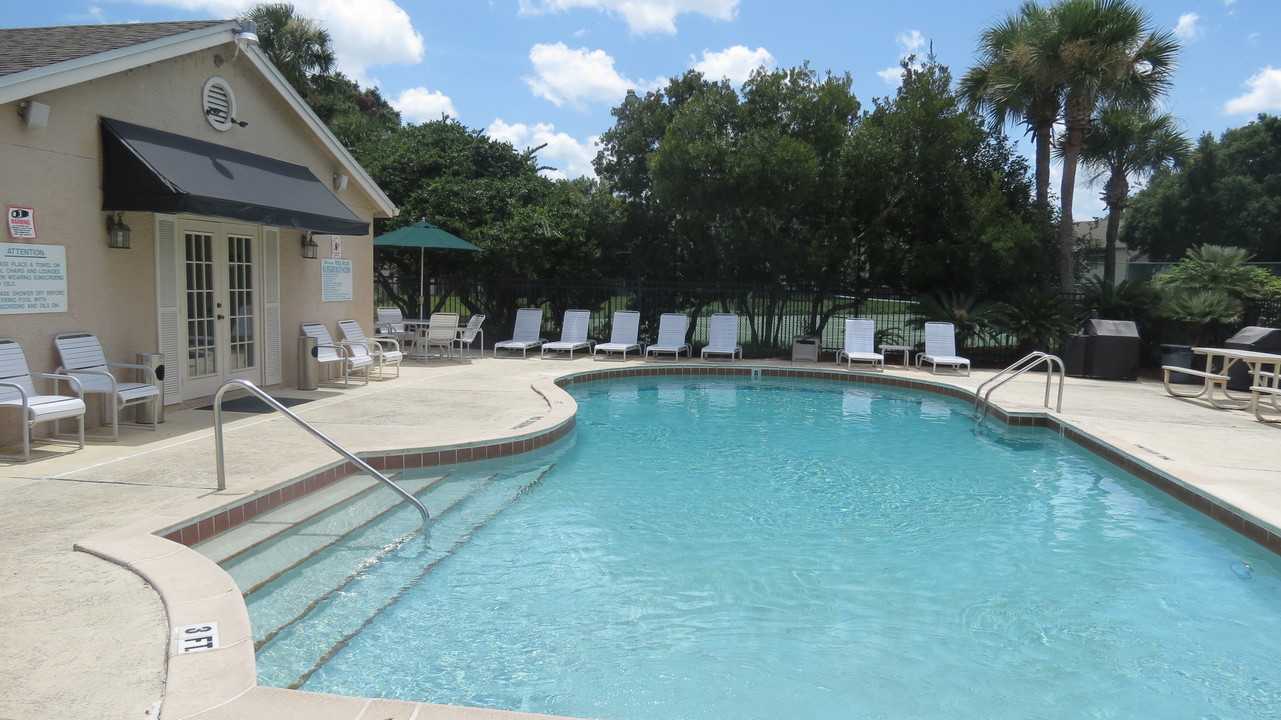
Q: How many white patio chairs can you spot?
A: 14